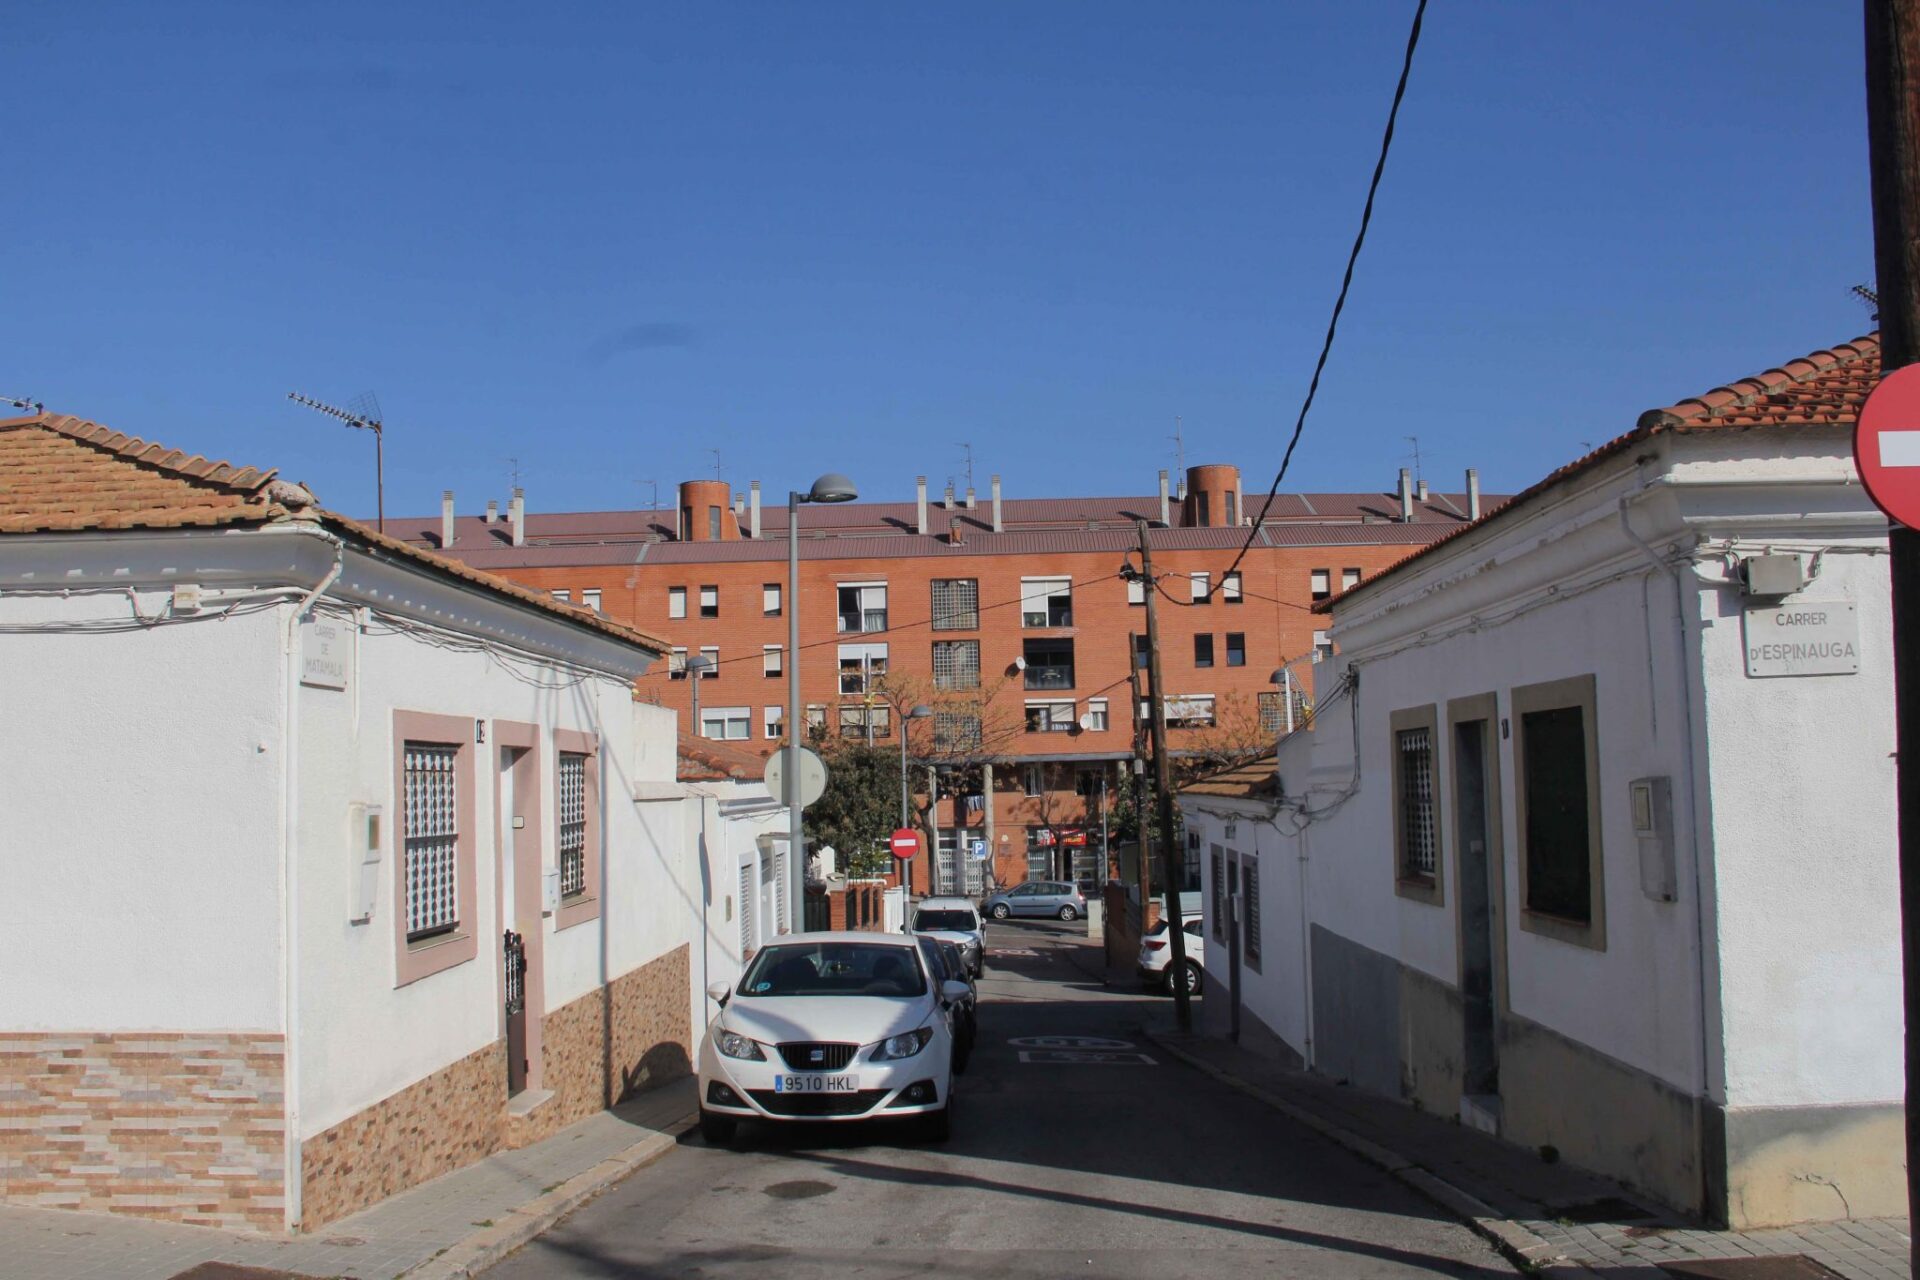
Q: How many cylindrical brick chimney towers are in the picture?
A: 2